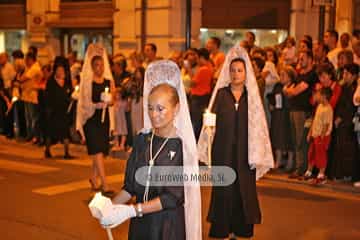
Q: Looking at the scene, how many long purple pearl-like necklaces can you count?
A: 0